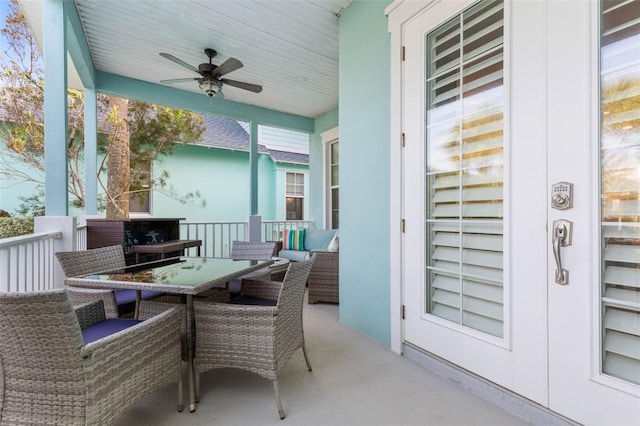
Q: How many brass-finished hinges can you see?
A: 4